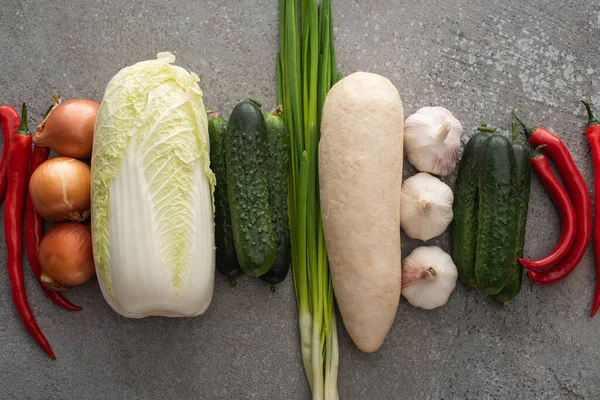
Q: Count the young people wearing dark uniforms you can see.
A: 0